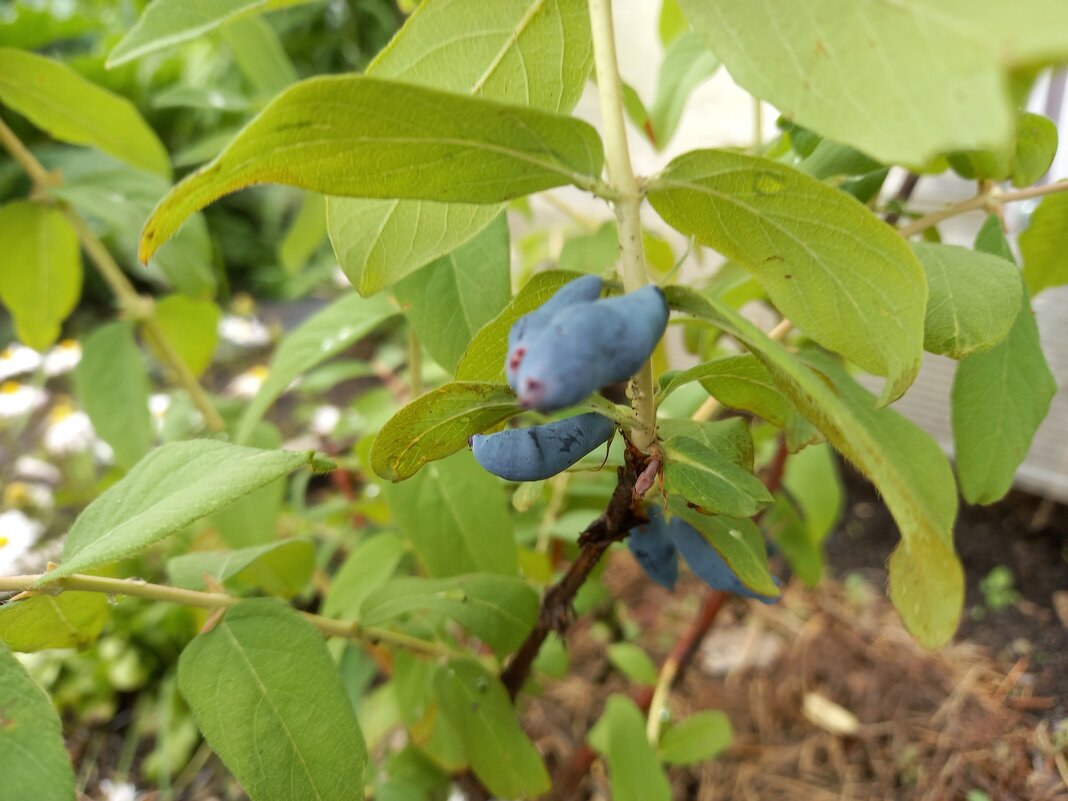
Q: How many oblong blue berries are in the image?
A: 5